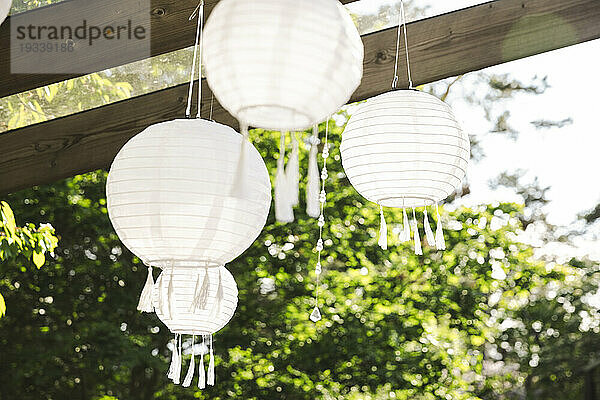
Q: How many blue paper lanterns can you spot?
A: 0